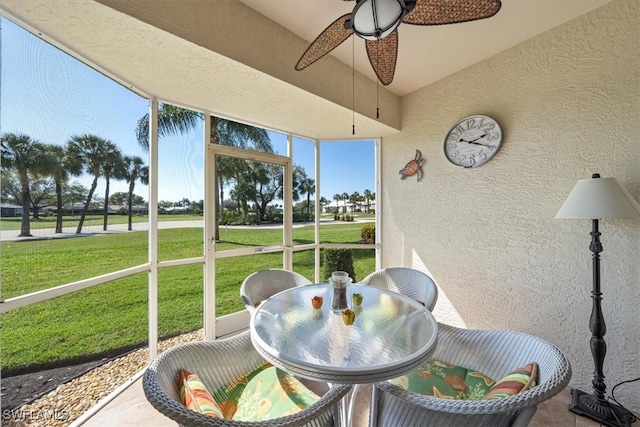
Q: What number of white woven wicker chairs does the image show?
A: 4